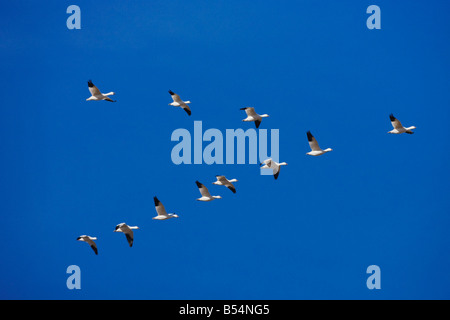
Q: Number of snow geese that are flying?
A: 11